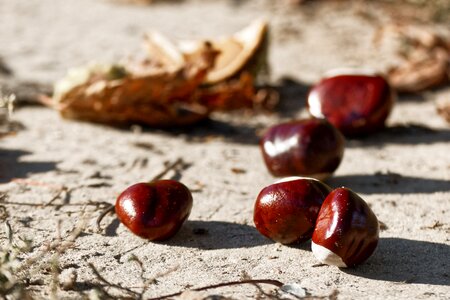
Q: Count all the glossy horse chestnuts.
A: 5